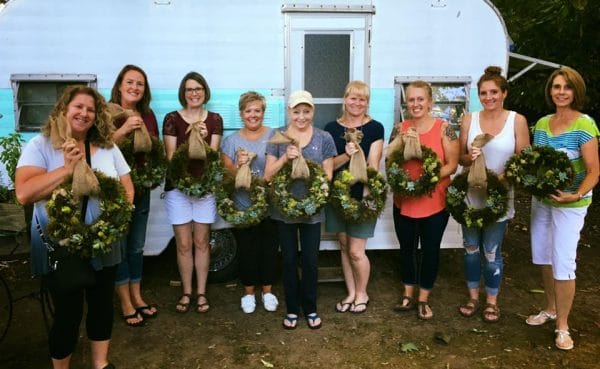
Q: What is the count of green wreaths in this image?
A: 9